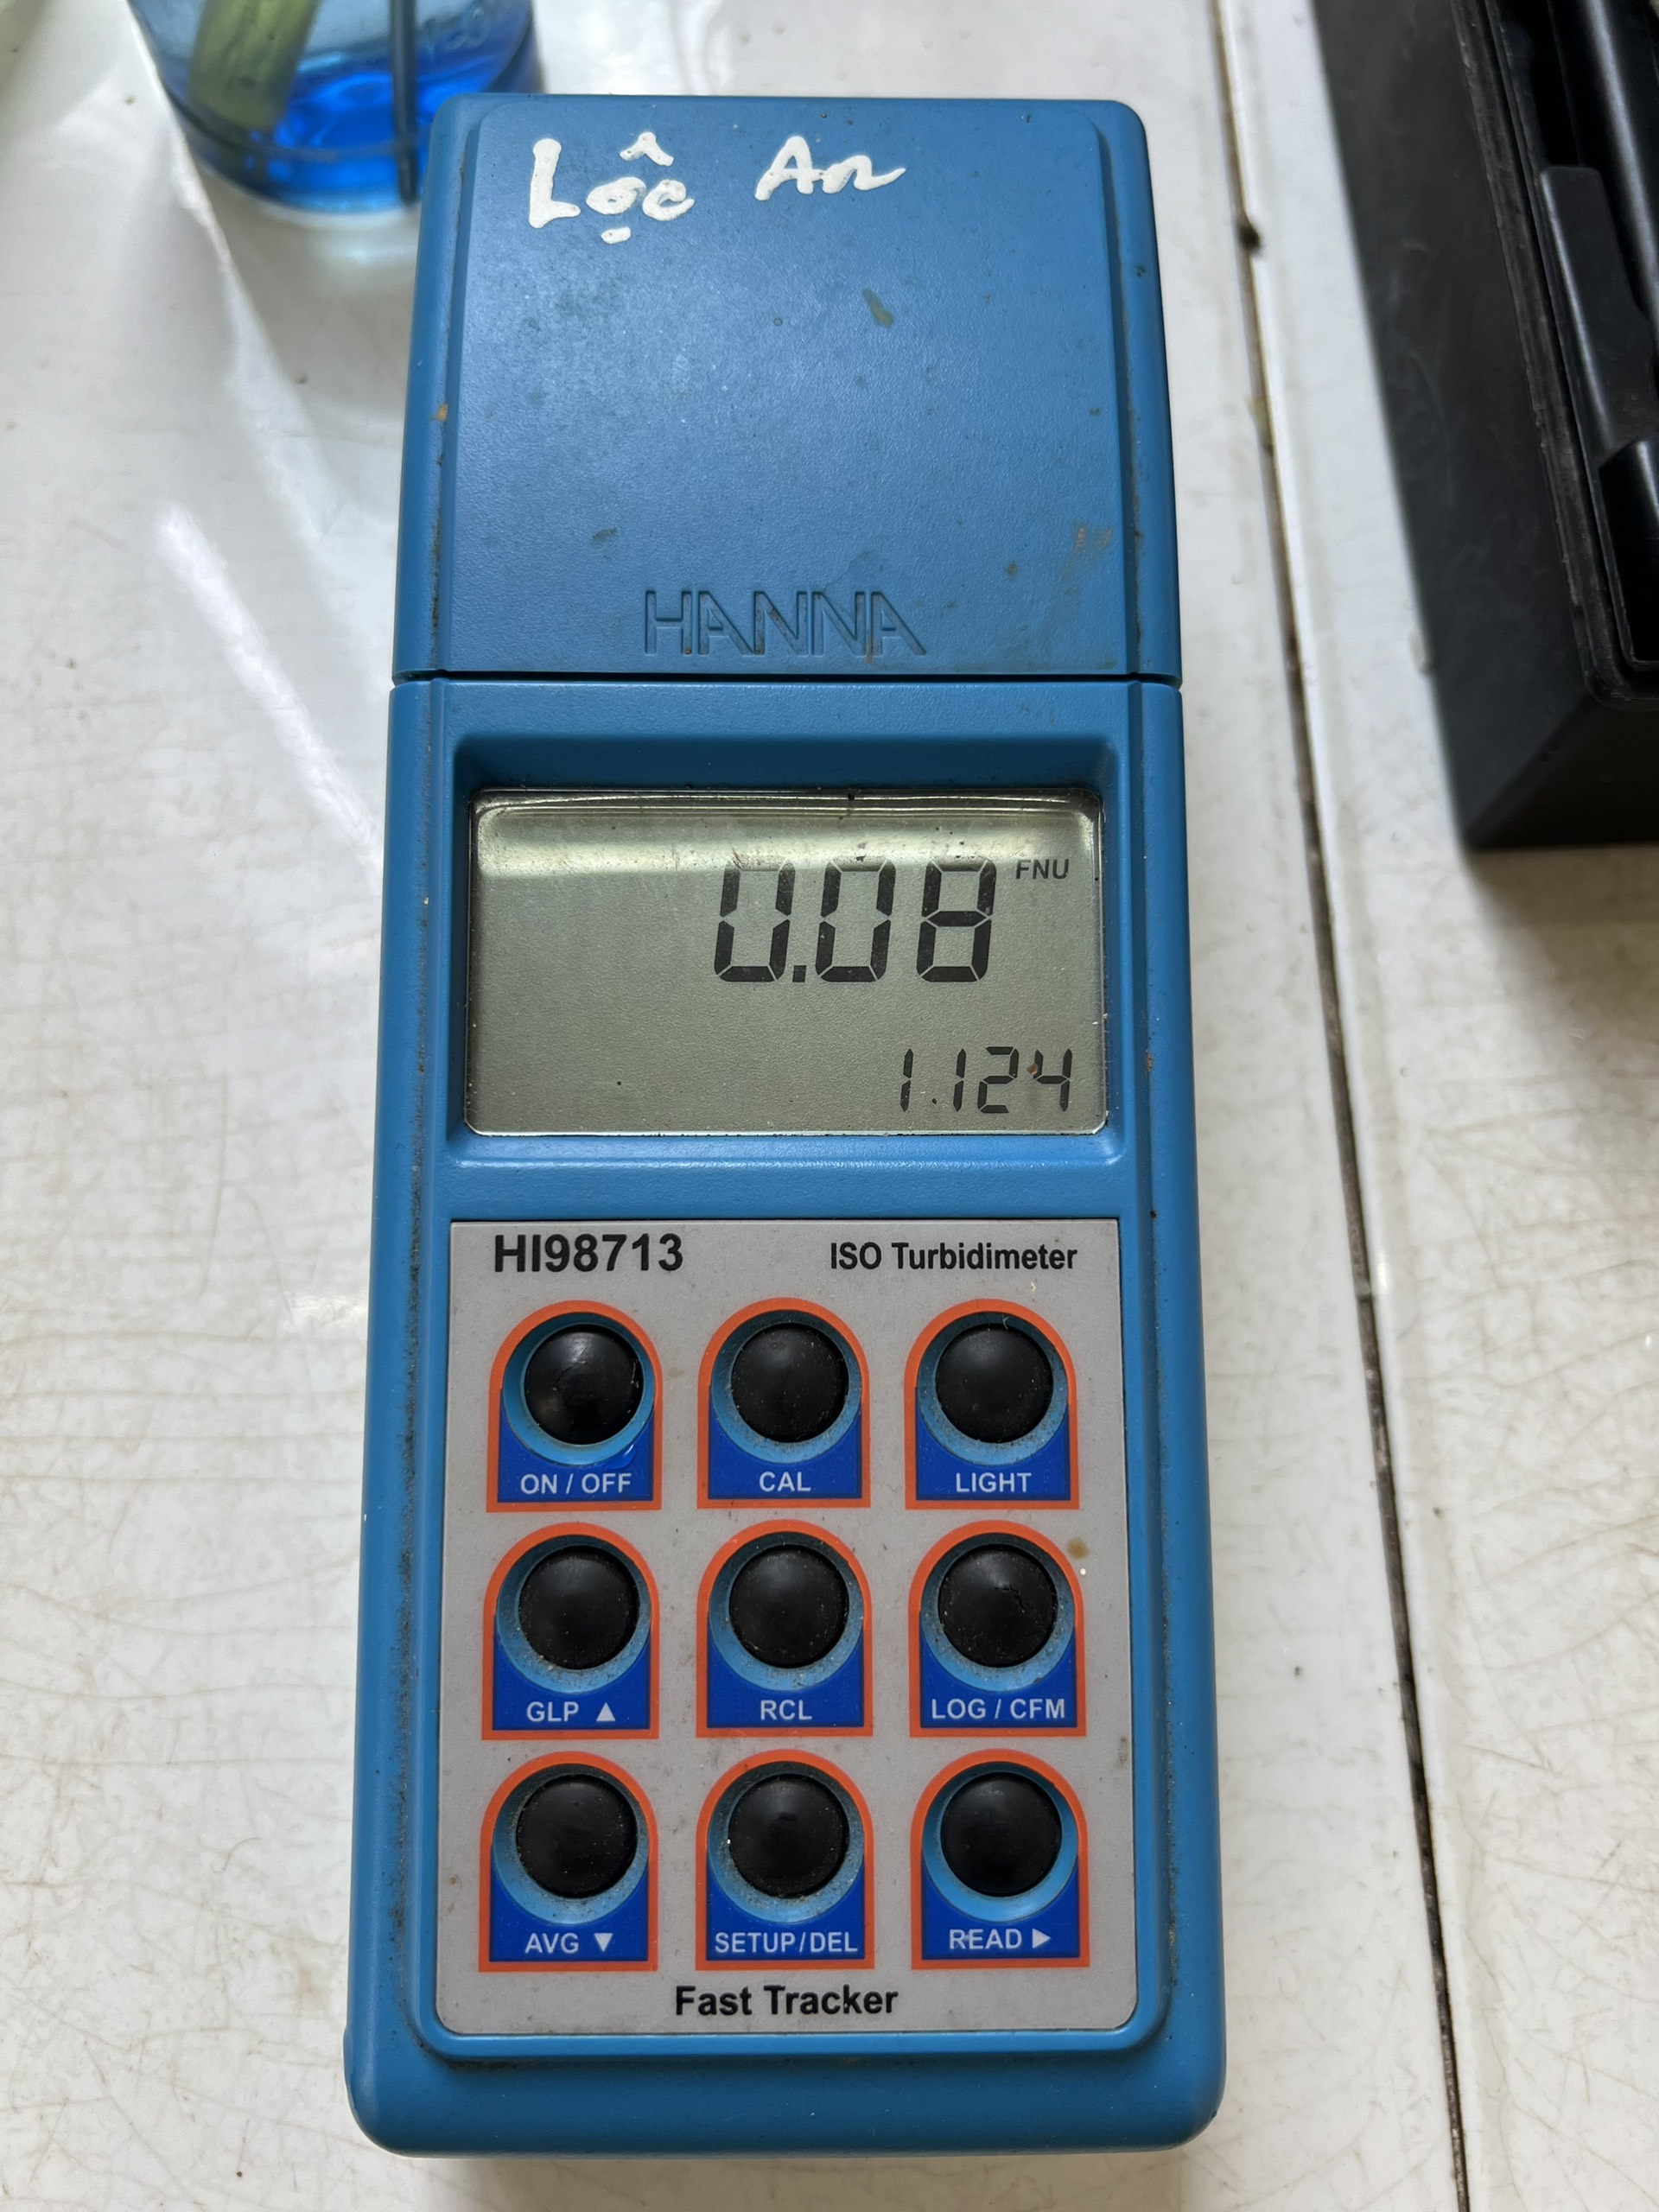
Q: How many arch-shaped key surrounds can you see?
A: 9